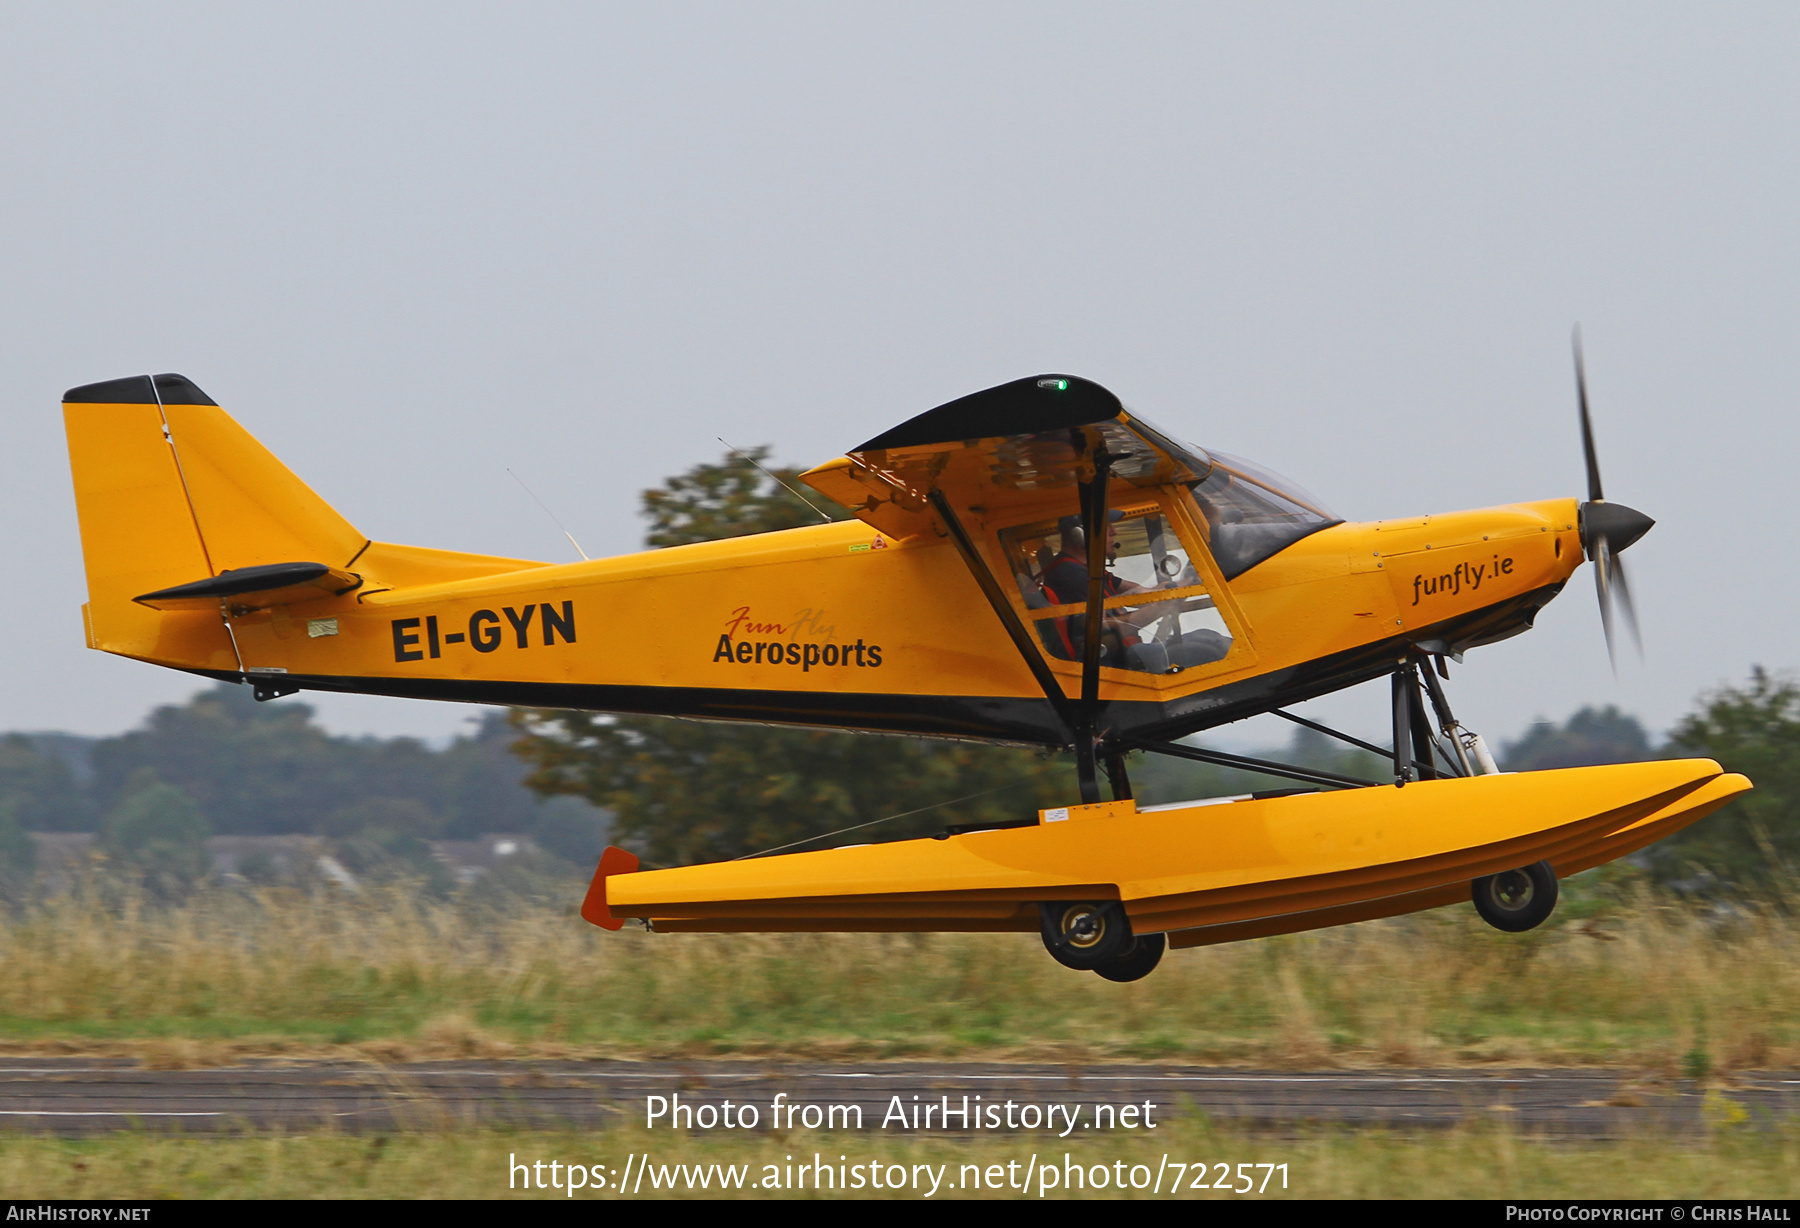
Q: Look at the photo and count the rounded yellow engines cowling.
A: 1